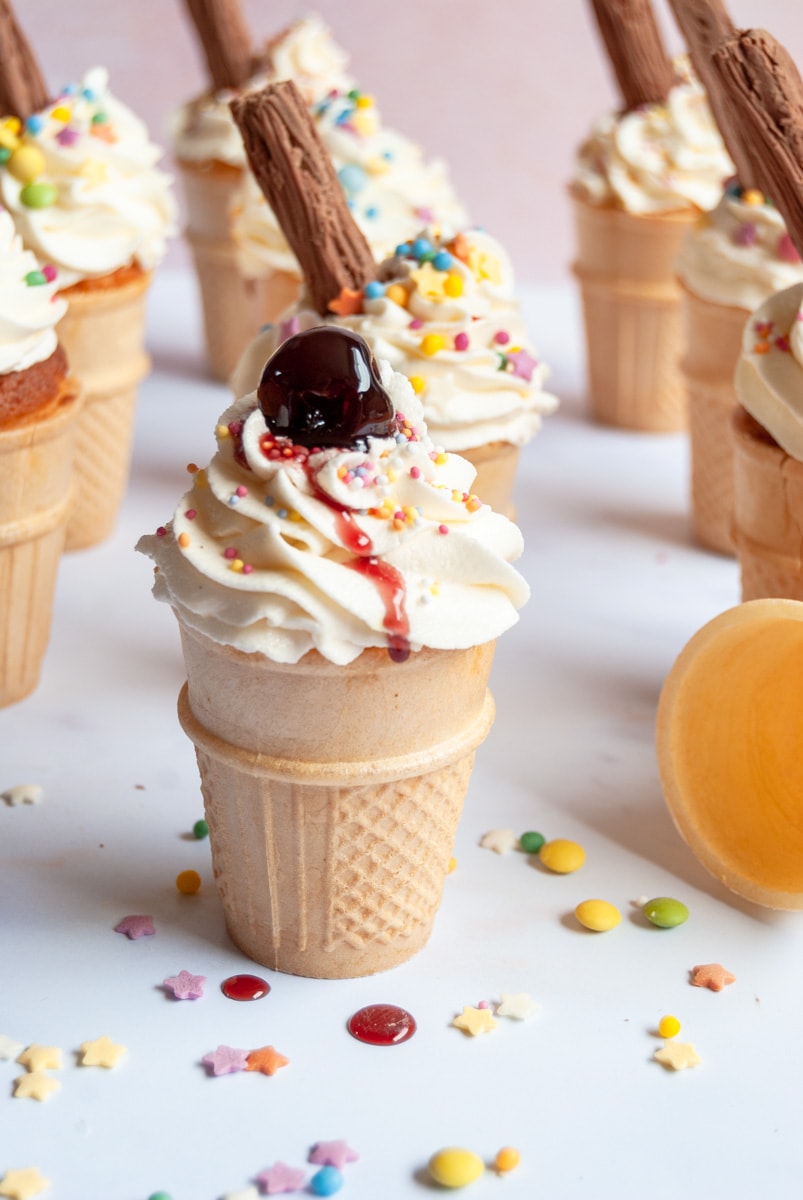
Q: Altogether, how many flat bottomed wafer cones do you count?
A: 10